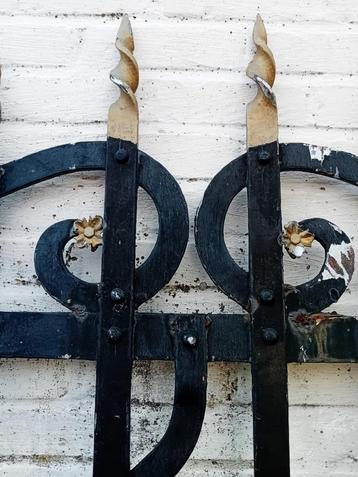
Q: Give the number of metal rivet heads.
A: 7